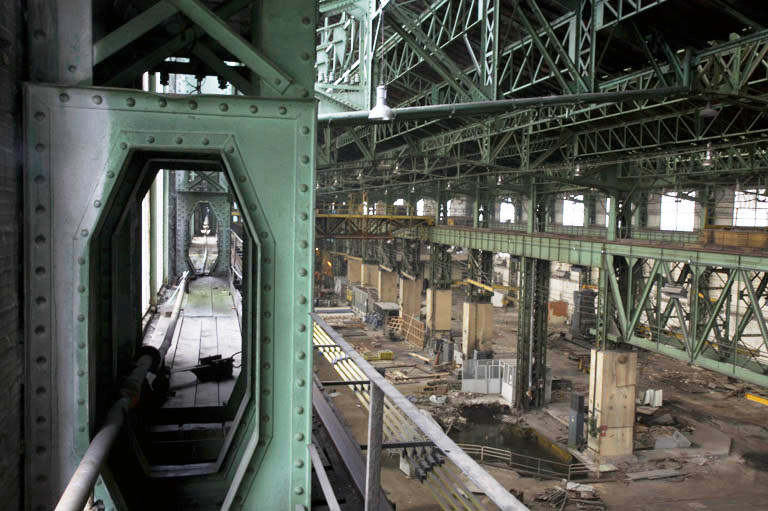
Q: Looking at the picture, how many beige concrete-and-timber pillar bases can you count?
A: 7